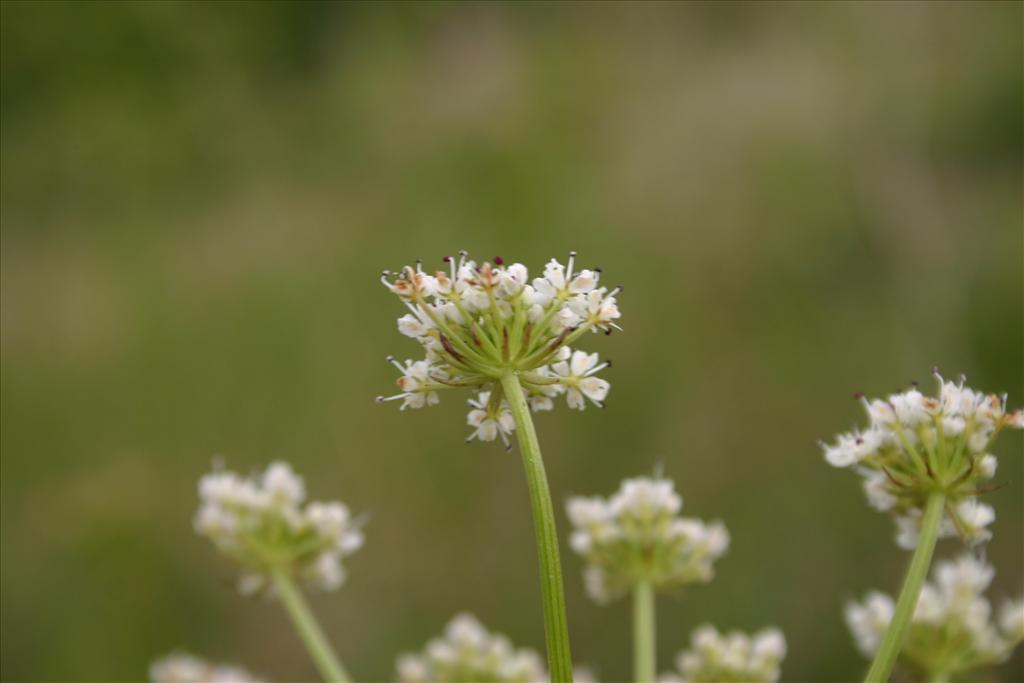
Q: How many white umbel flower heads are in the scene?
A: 8